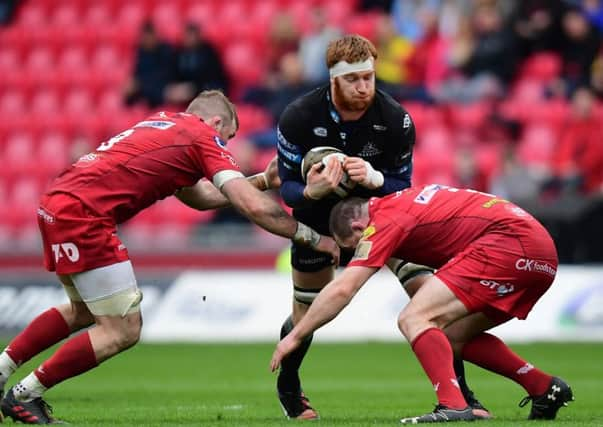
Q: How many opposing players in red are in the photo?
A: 2